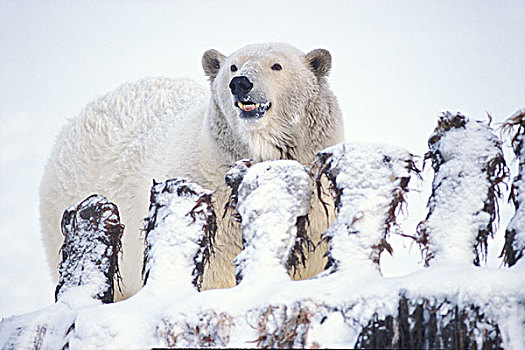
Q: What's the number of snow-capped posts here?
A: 6